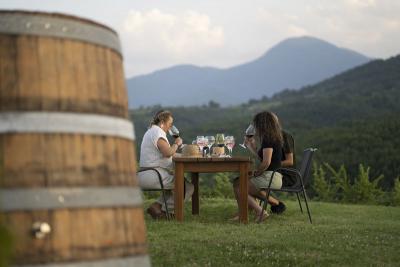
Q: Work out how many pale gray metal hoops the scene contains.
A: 4